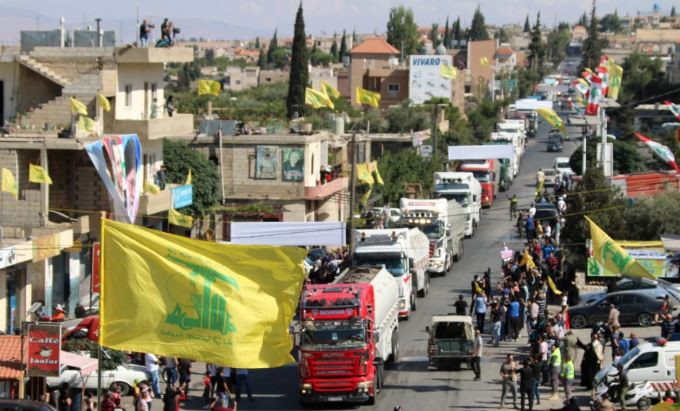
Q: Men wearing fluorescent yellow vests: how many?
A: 2